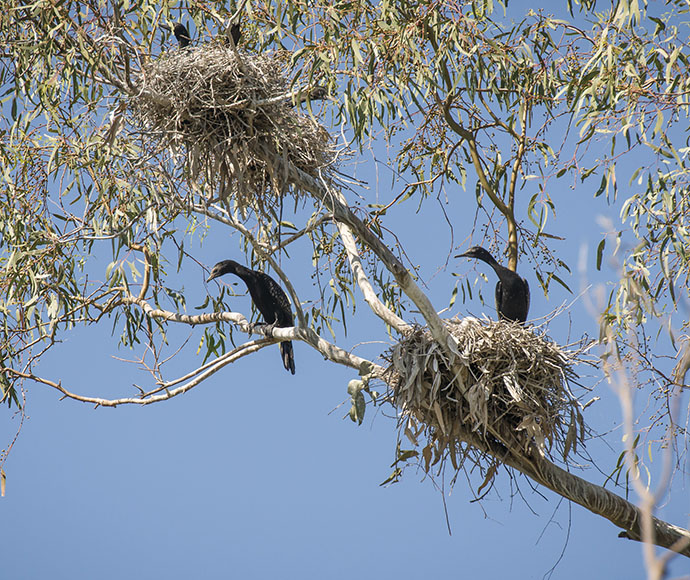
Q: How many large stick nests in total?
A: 2